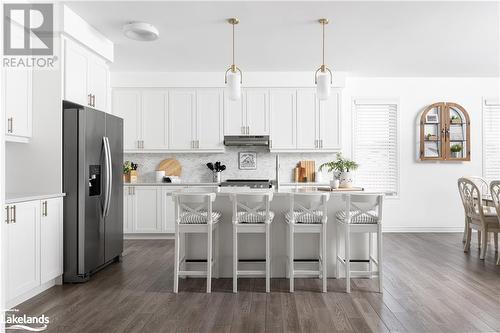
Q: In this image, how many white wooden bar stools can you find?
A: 4